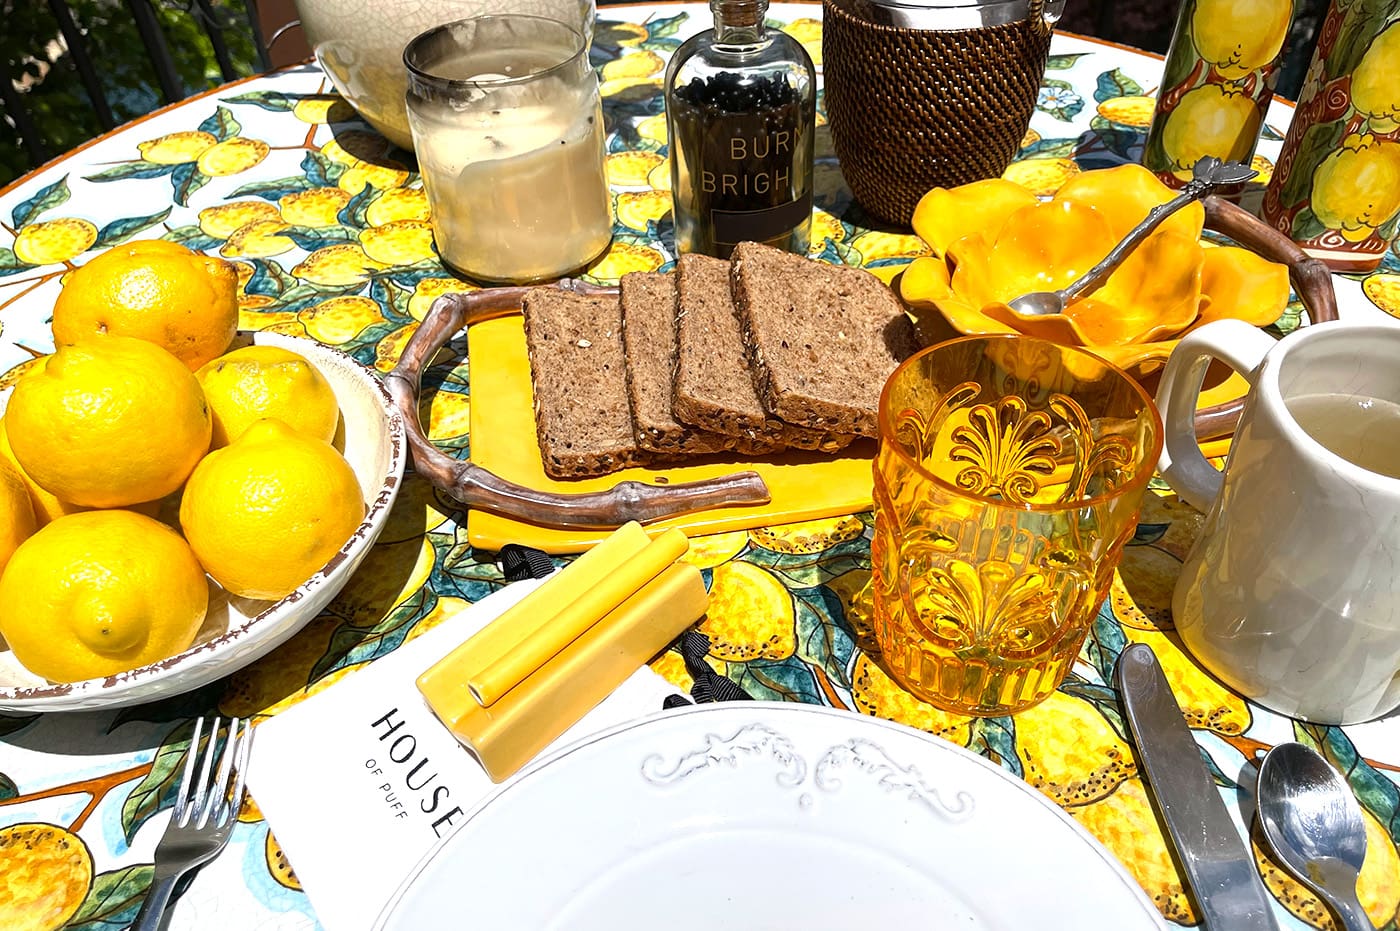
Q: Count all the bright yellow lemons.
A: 7